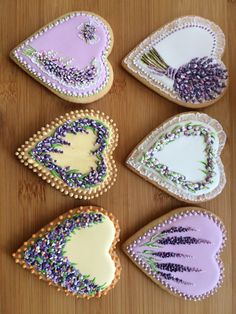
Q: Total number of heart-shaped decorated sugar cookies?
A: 6